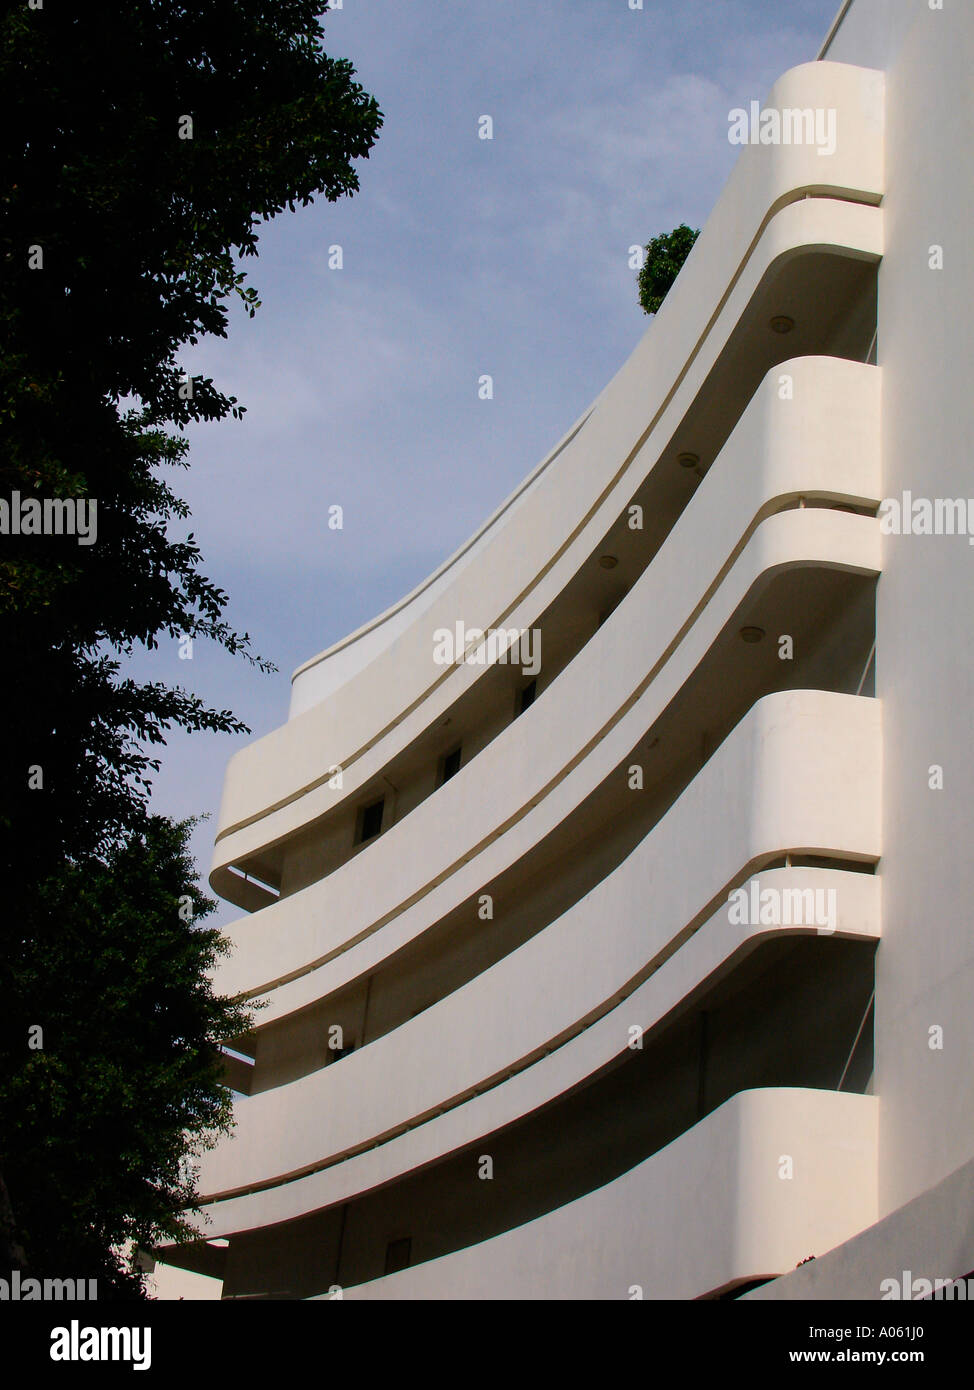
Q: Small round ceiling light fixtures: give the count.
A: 4